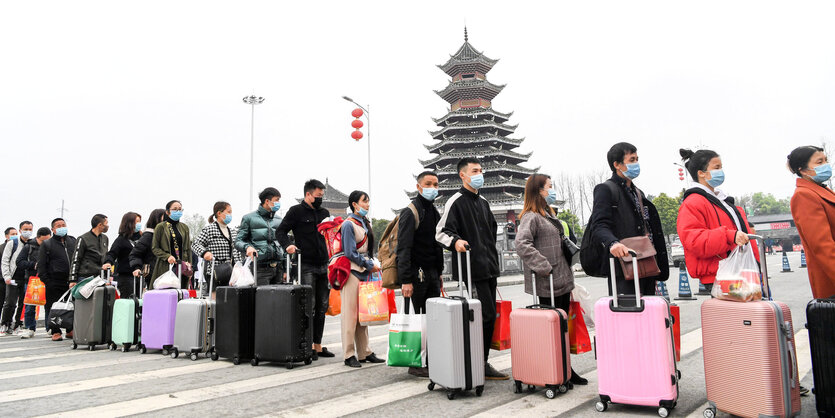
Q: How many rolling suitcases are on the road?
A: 11